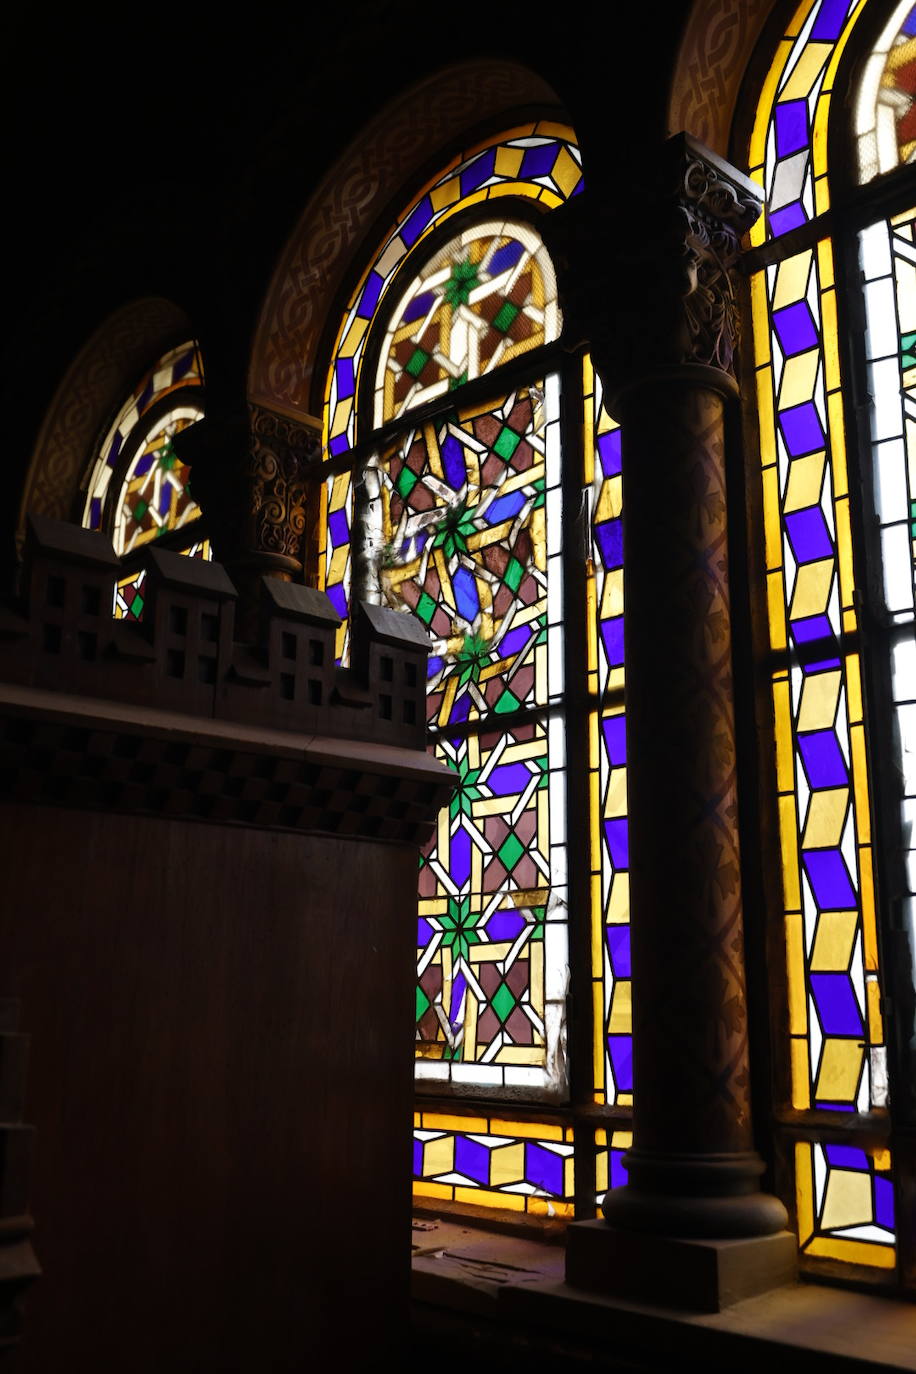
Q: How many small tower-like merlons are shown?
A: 4